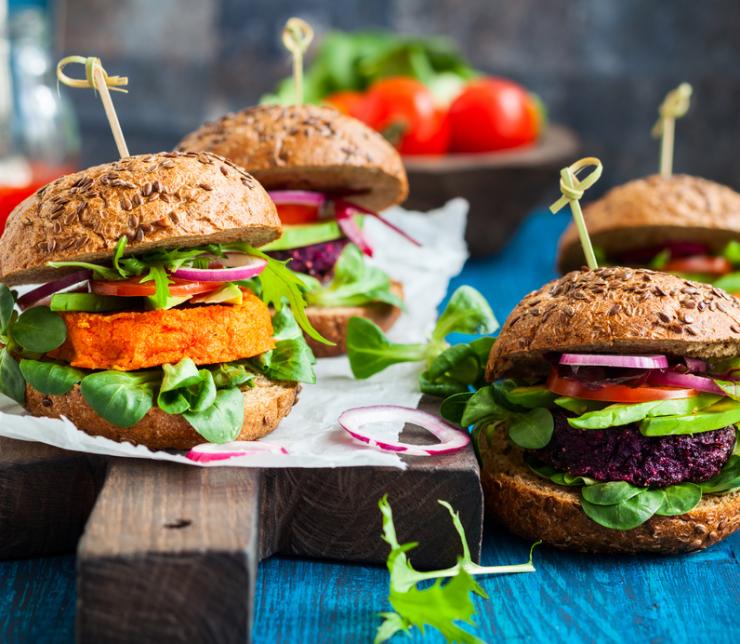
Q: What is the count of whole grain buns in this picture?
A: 4